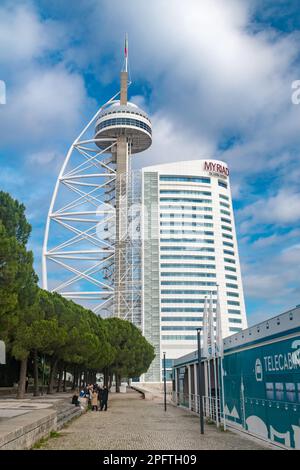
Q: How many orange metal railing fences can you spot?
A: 0